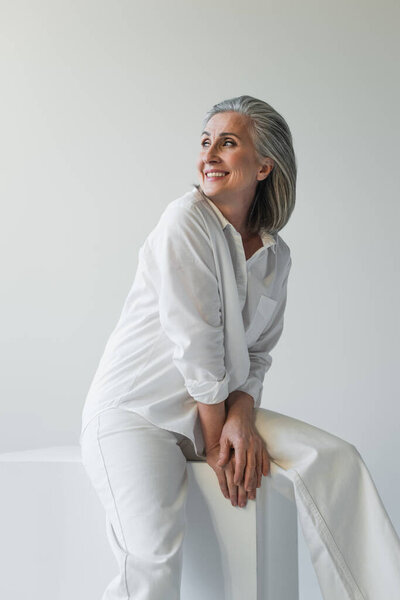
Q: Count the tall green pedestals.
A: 0